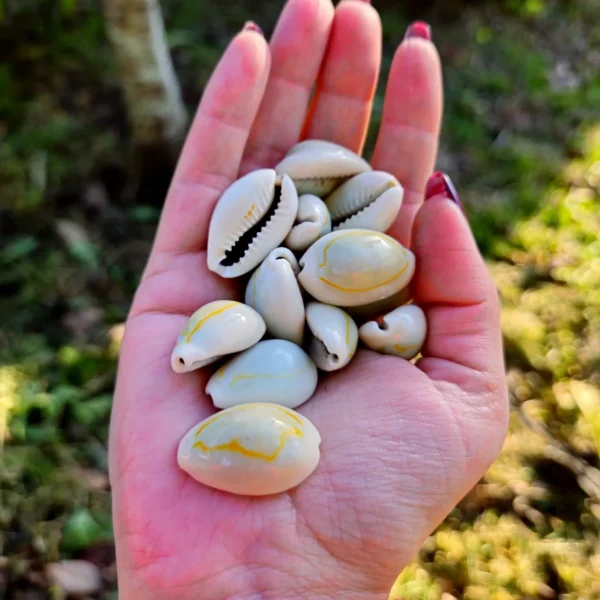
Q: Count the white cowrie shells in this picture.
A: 11